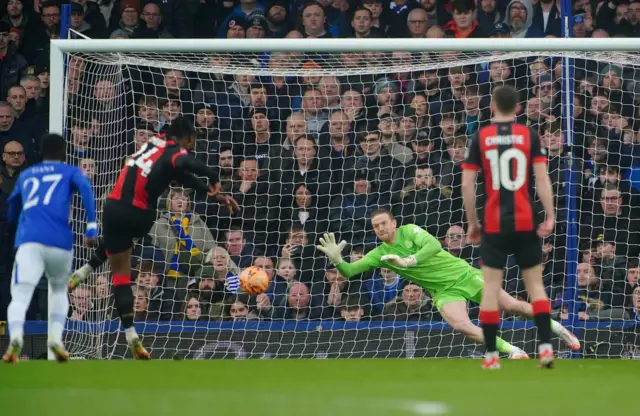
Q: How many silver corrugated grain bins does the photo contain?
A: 0